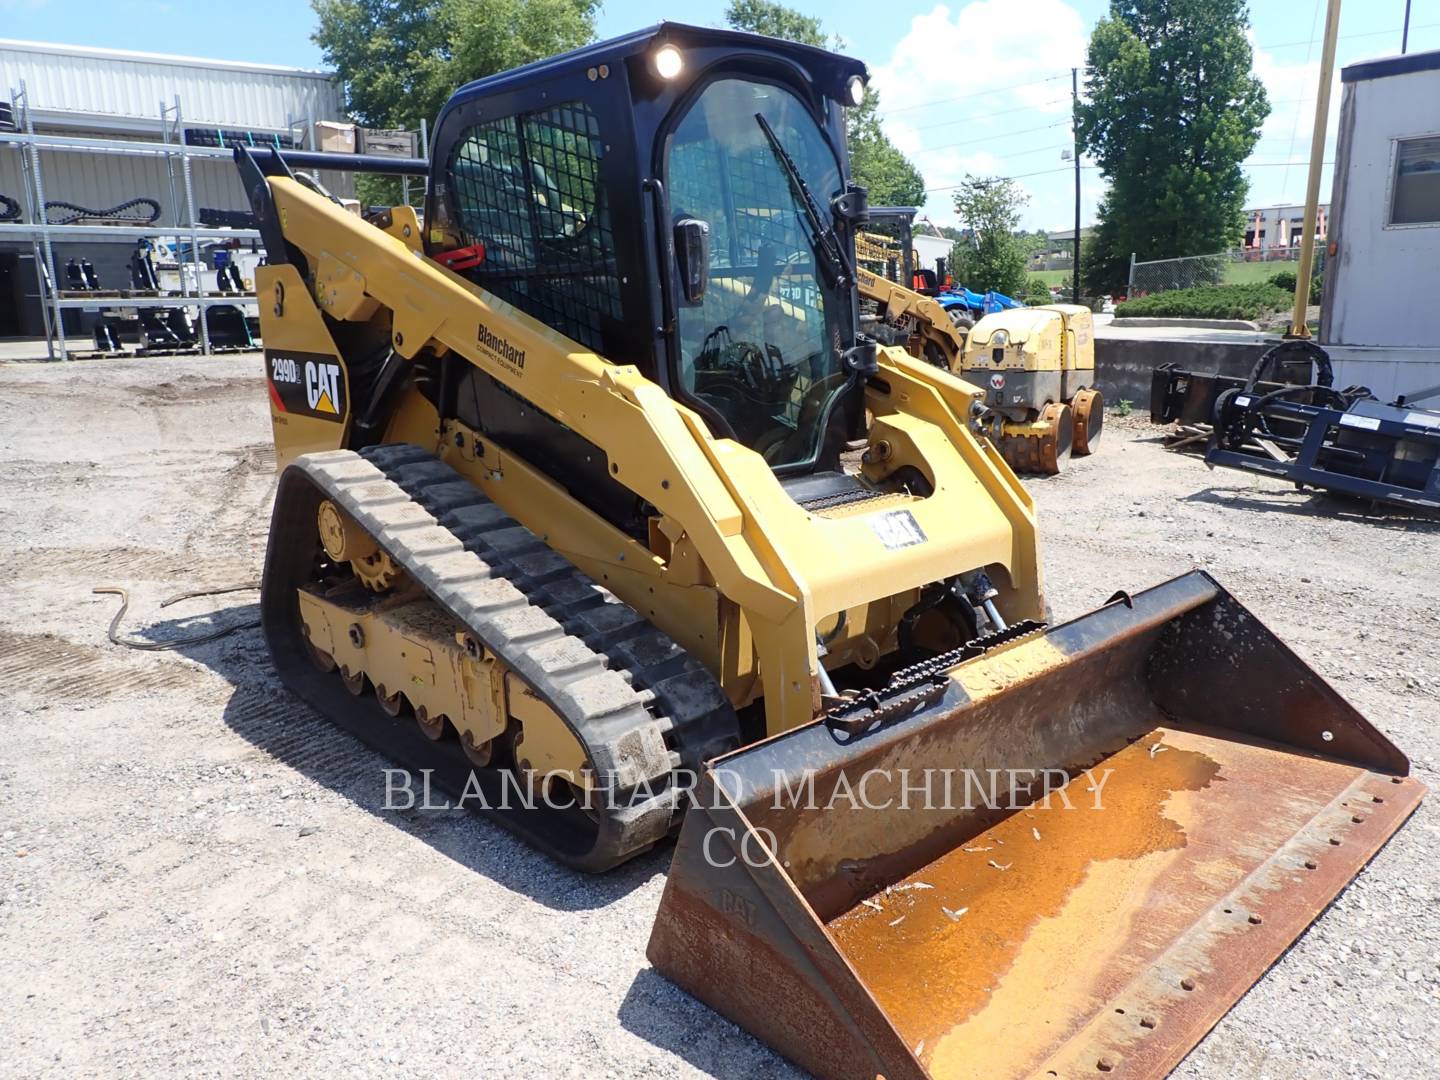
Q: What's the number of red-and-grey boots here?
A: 0